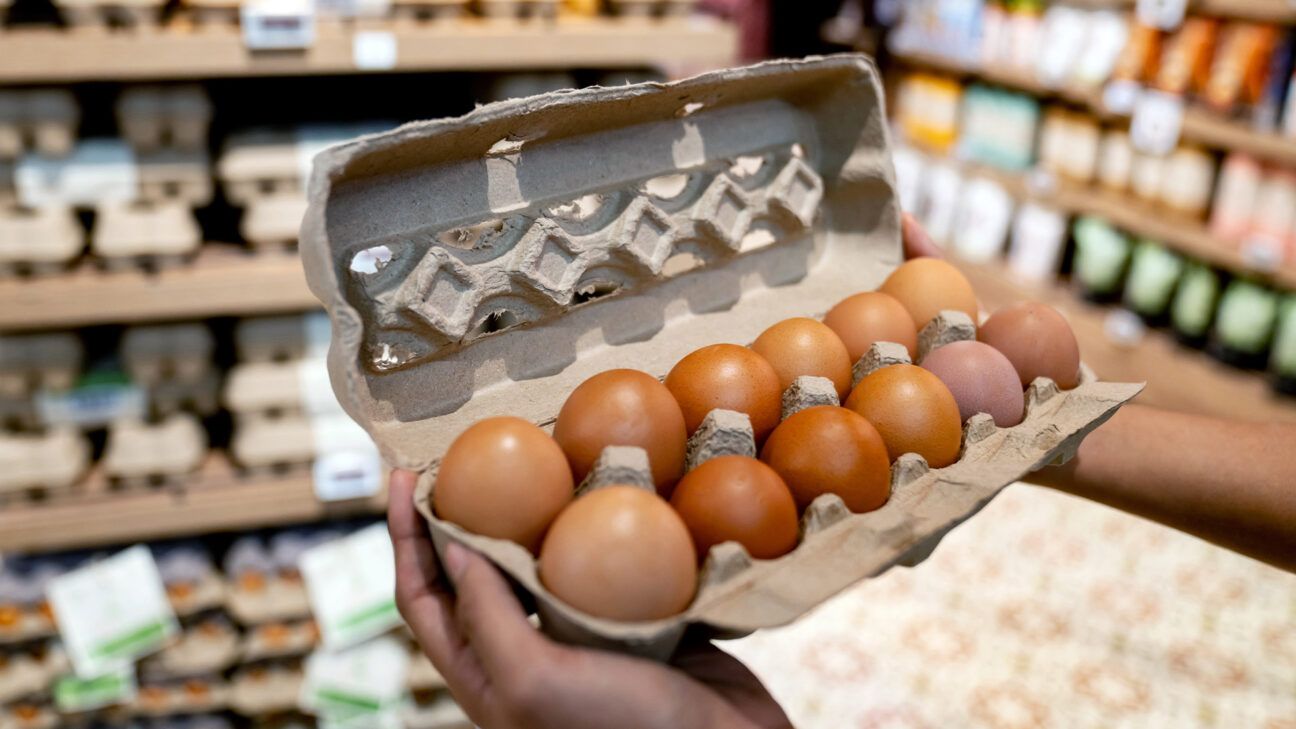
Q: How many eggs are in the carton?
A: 12